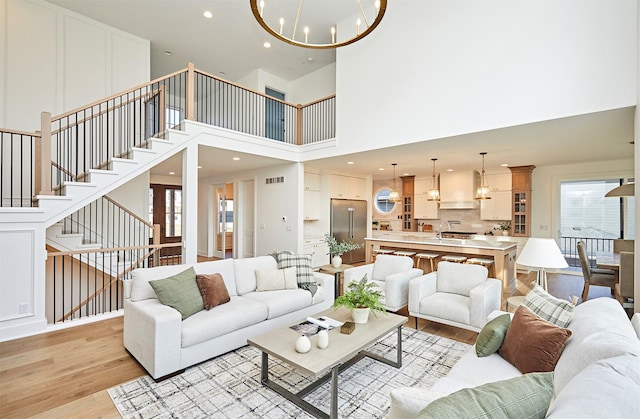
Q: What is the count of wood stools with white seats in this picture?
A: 5